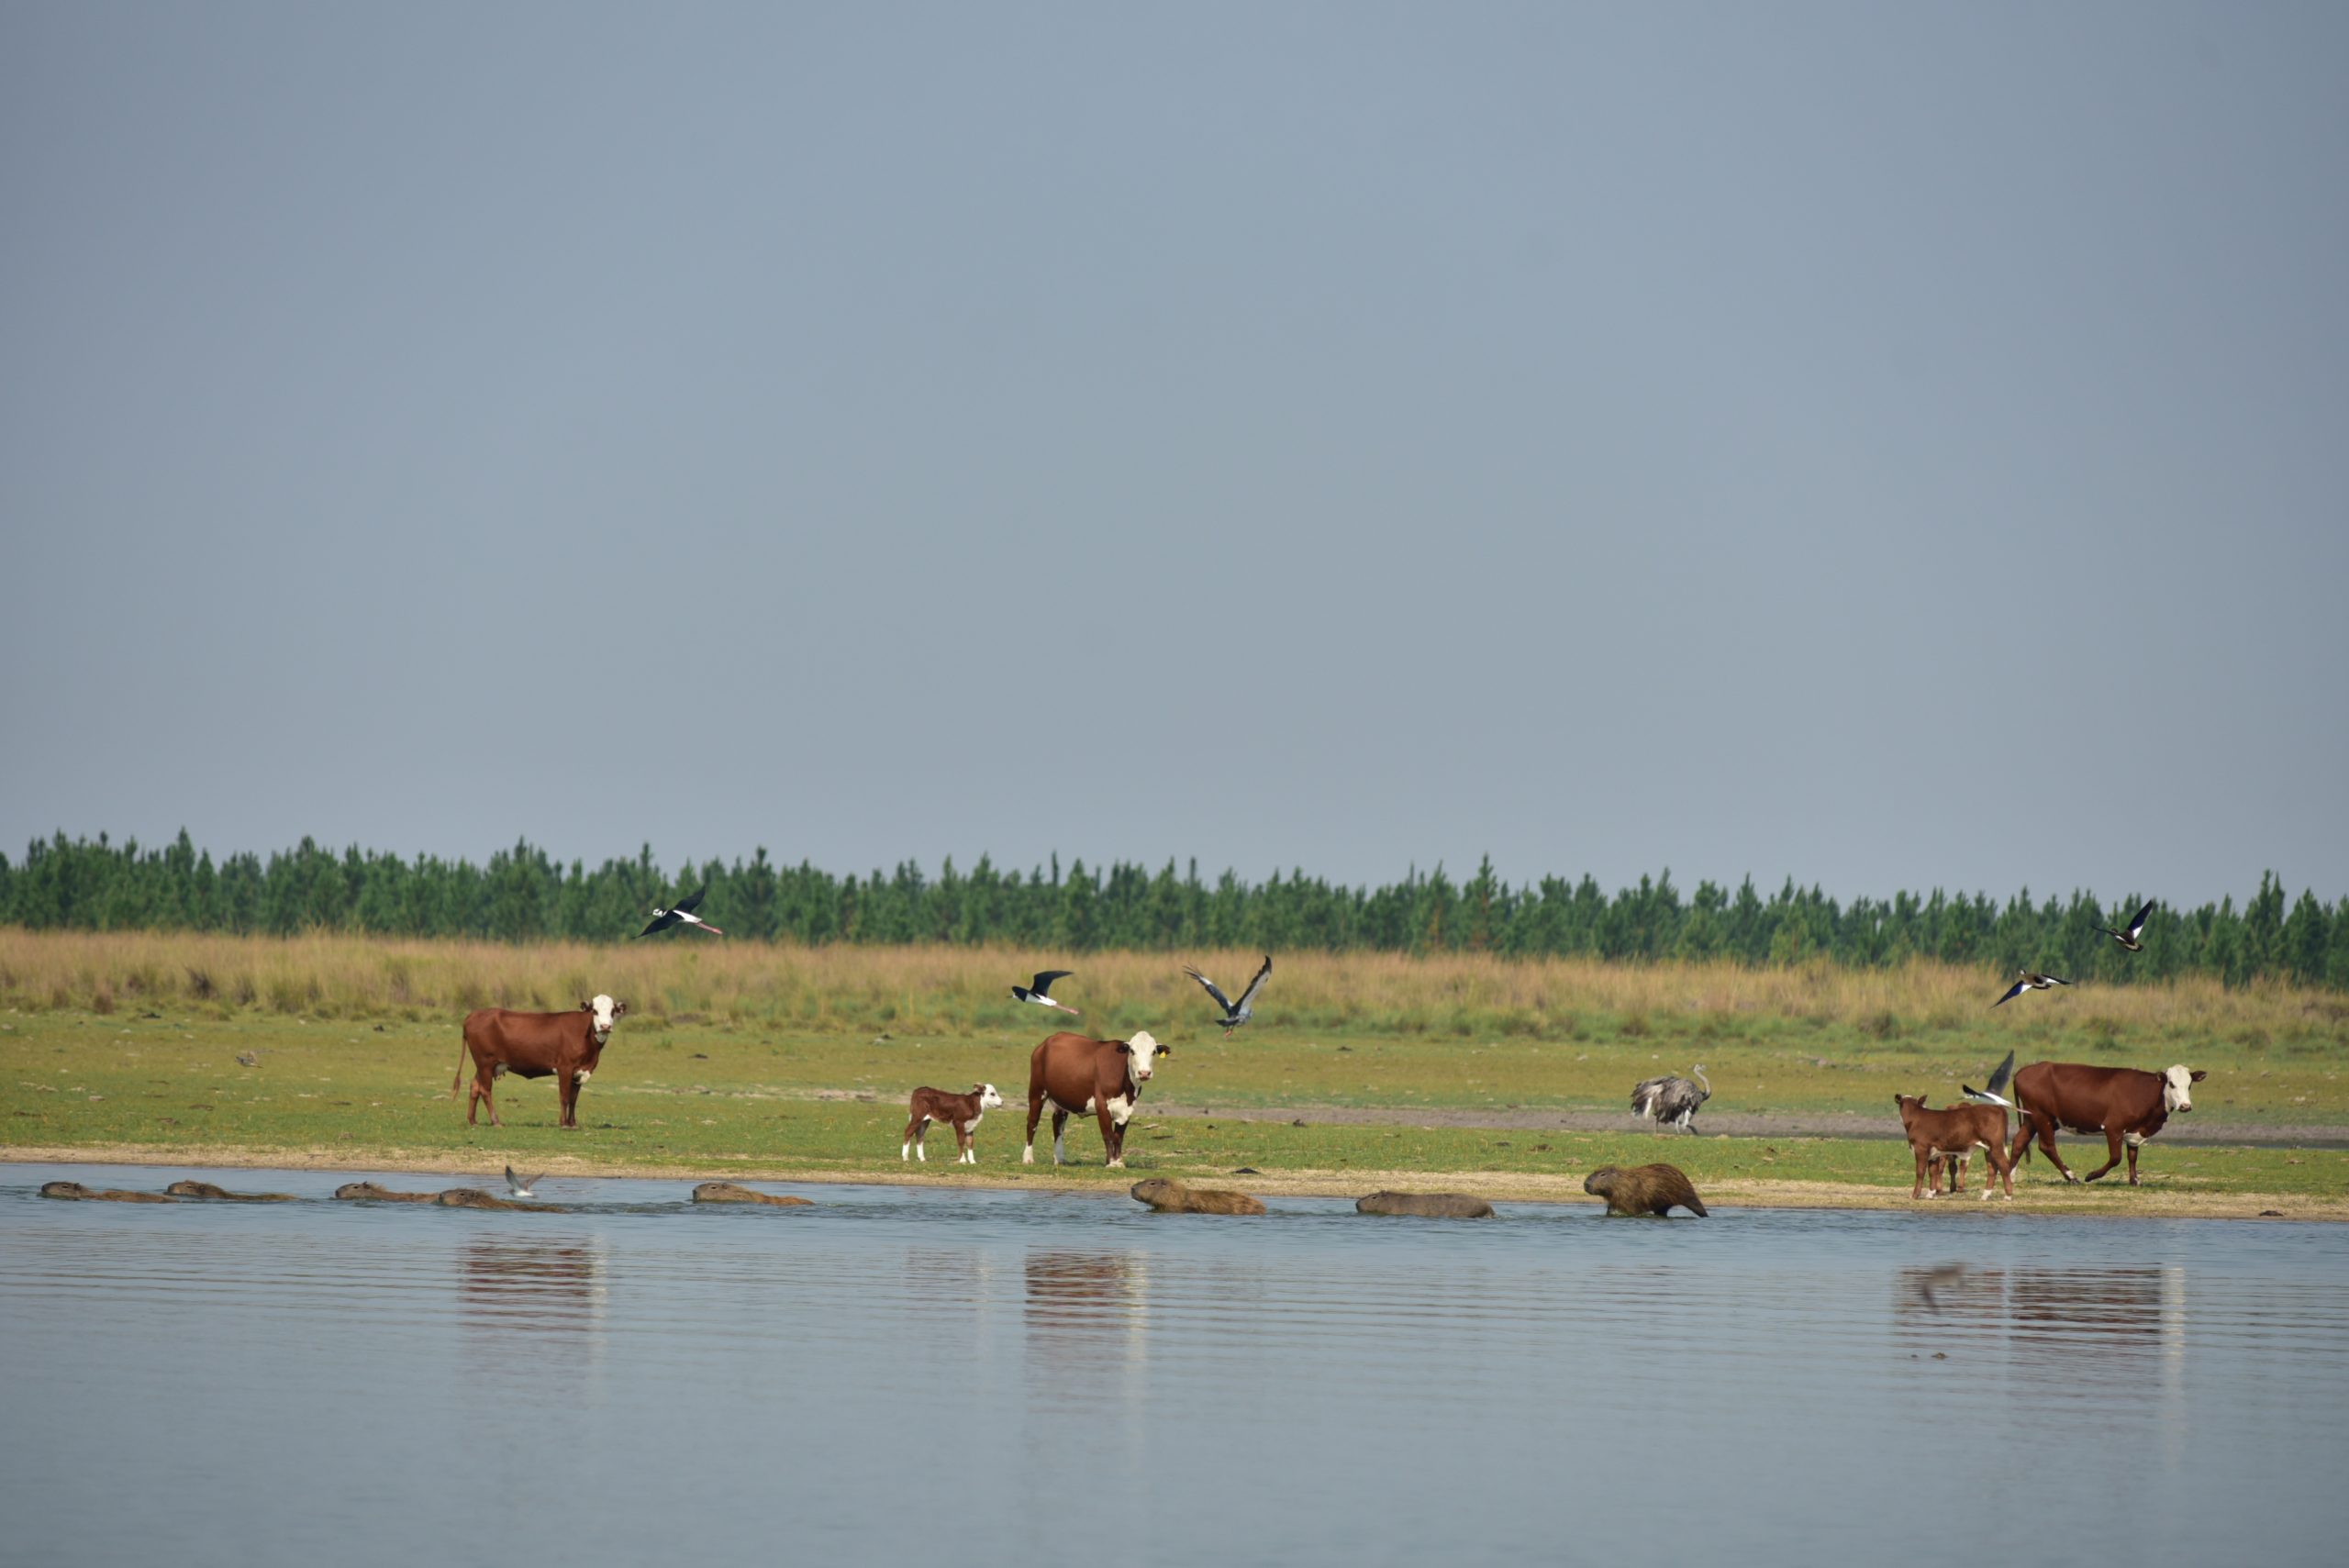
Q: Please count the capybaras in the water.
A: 8